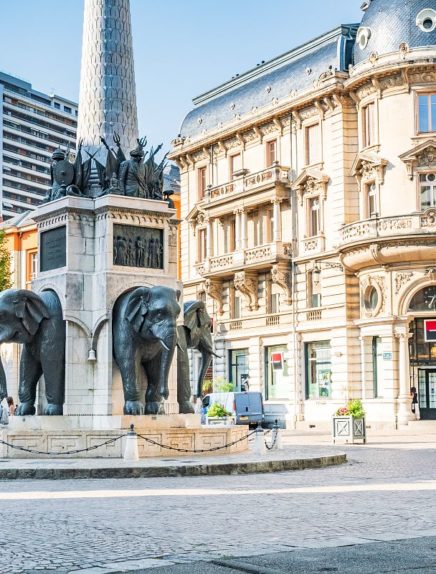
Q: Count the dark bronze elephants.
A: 3